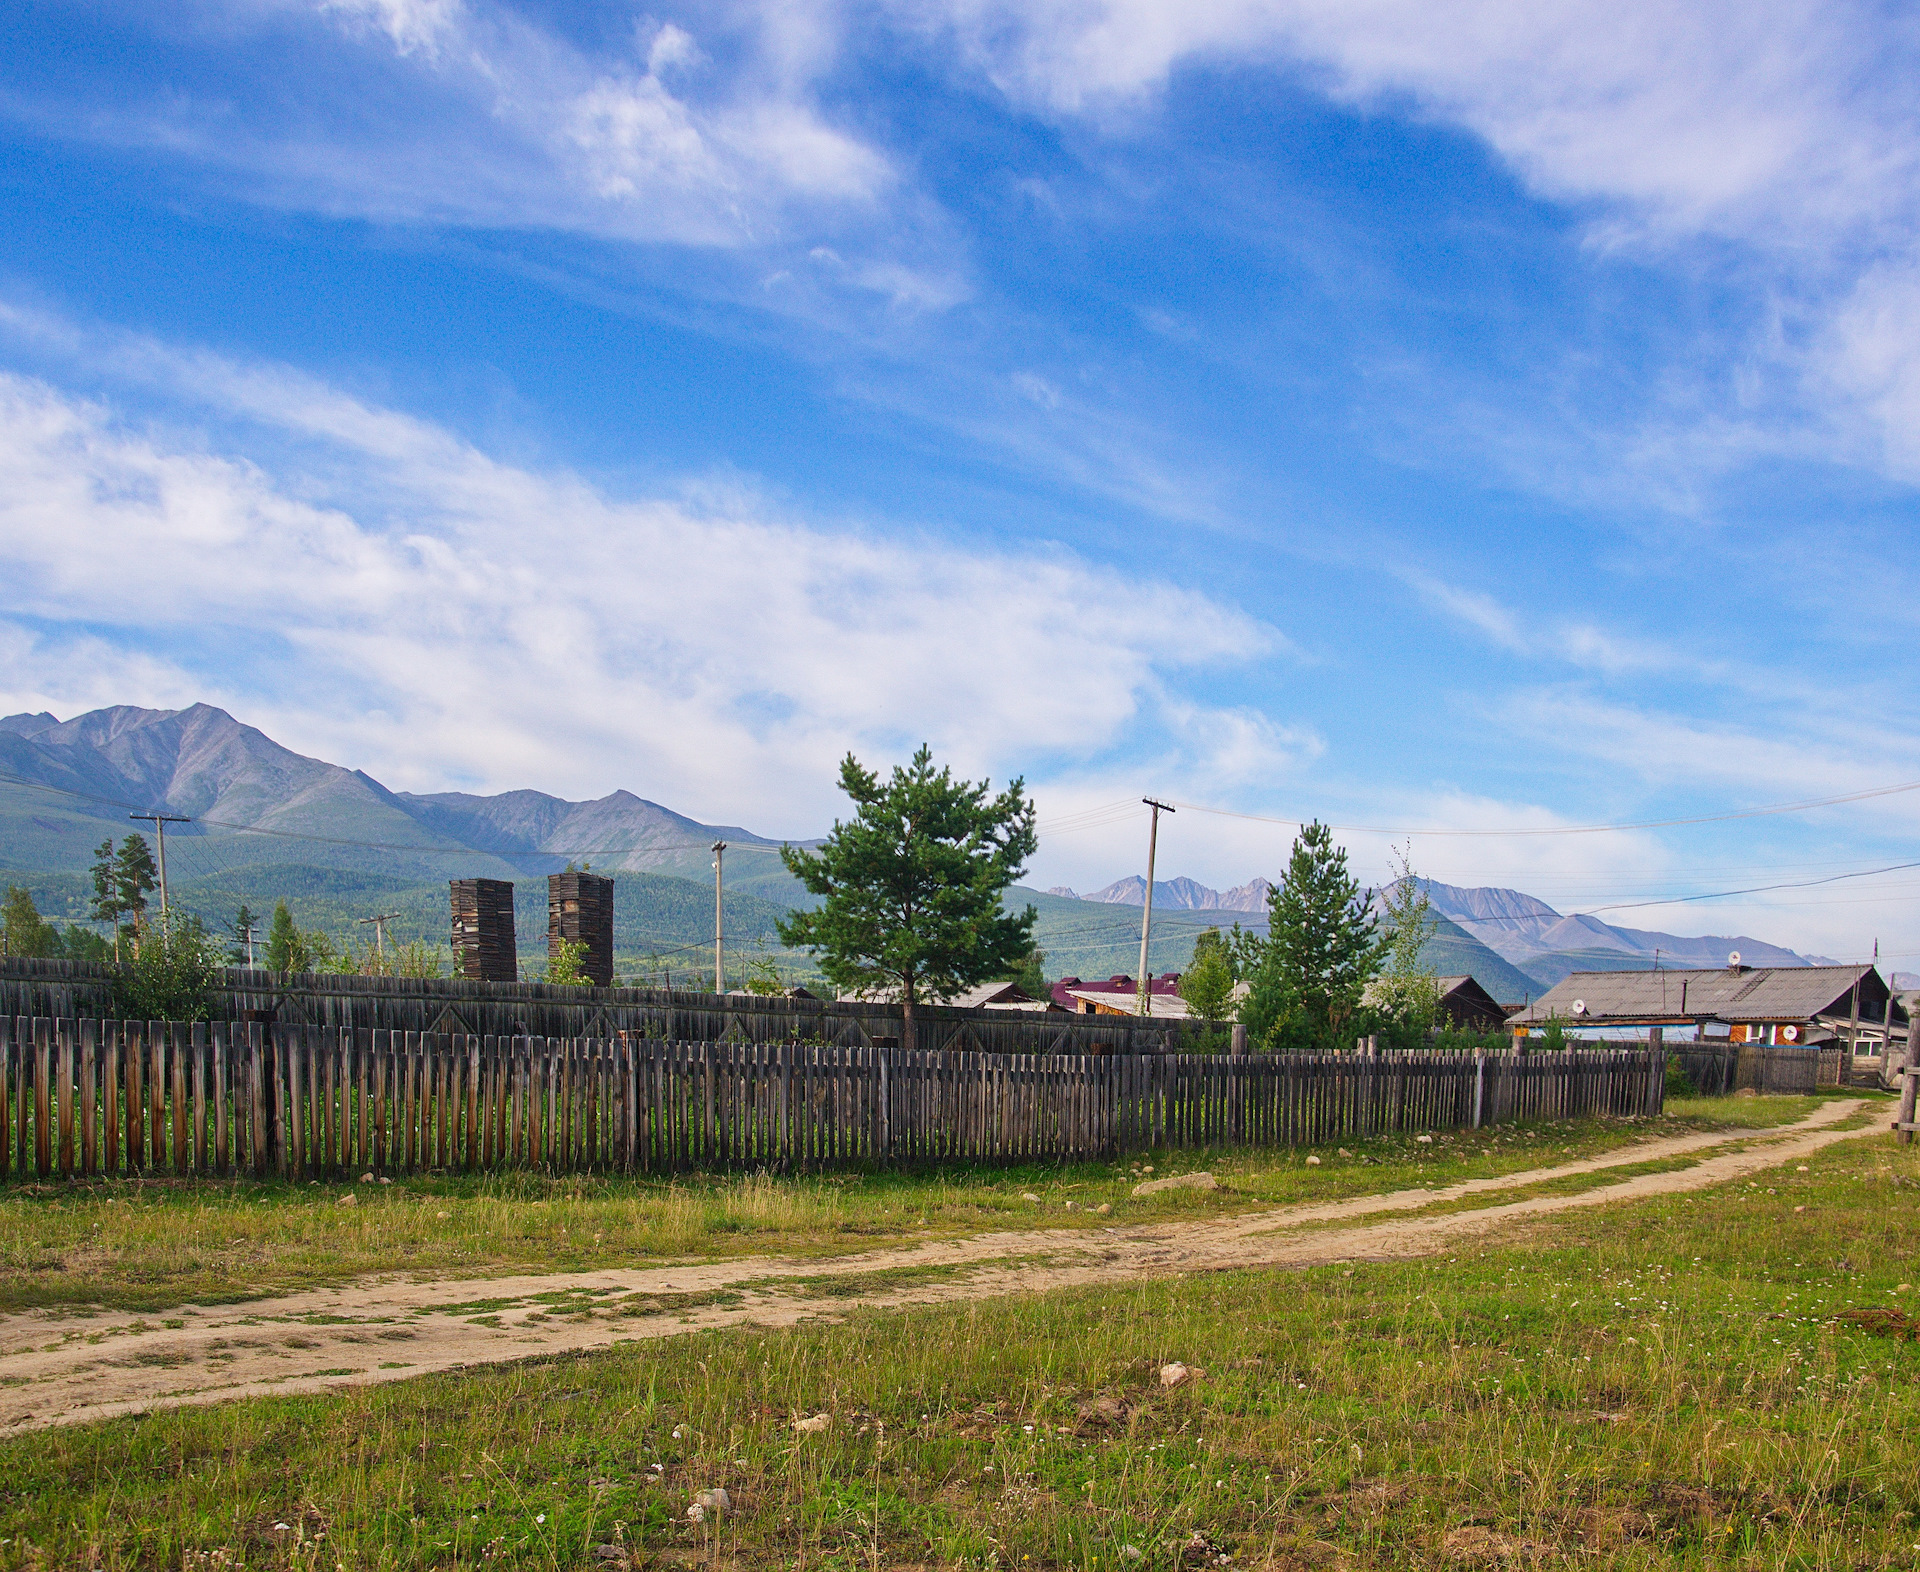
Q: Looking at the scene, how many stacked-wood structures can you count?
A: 2